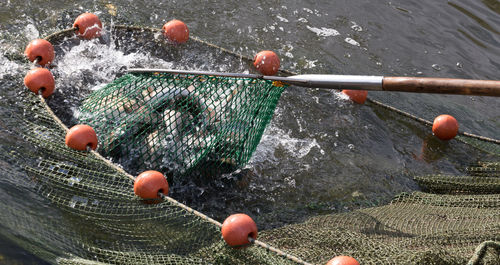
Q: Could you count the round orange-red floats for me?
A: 11